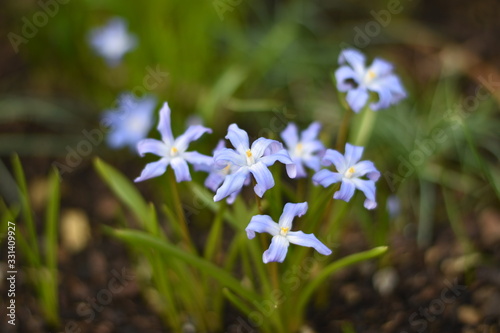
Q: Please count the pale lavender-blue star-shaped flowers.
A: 9